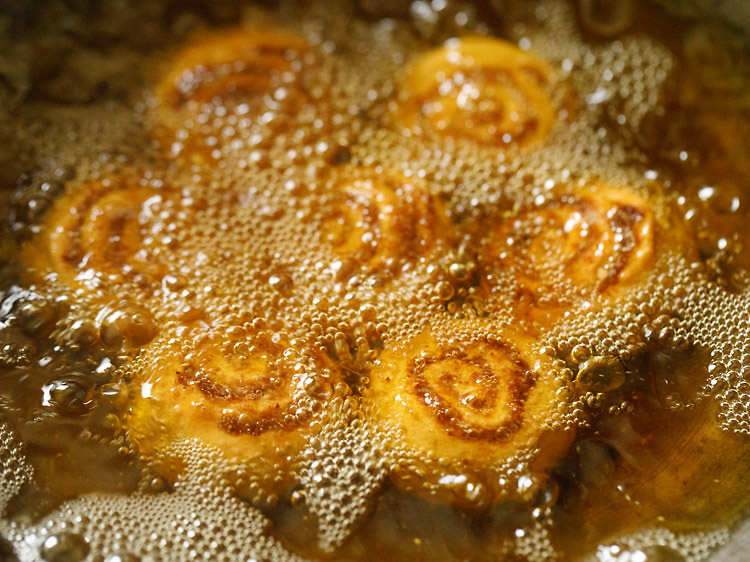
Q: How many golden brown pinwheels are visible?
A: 7